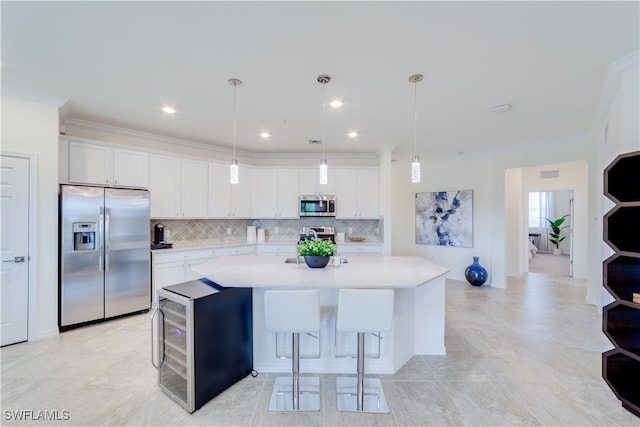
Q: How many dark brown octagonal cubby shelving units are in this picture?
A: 5